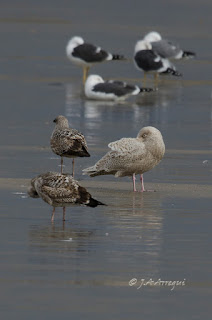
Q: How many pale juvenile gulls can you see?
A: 1